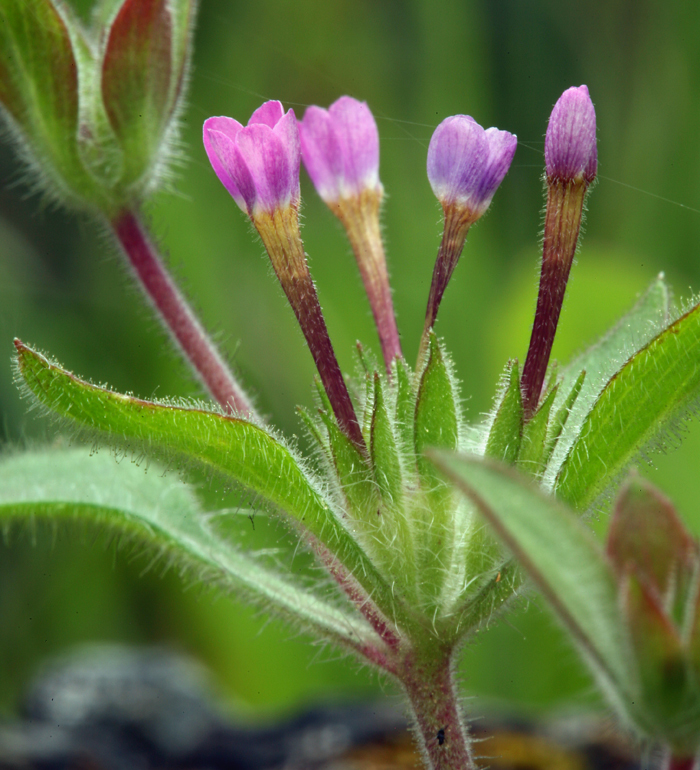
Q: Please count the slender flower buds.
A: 4